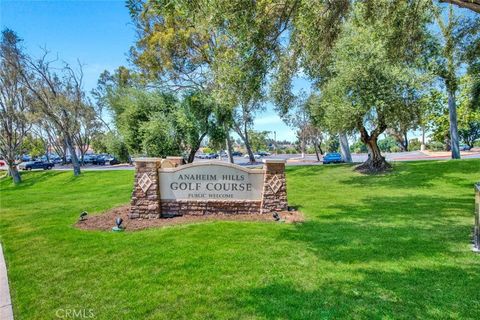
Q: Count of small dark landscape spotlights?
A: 3